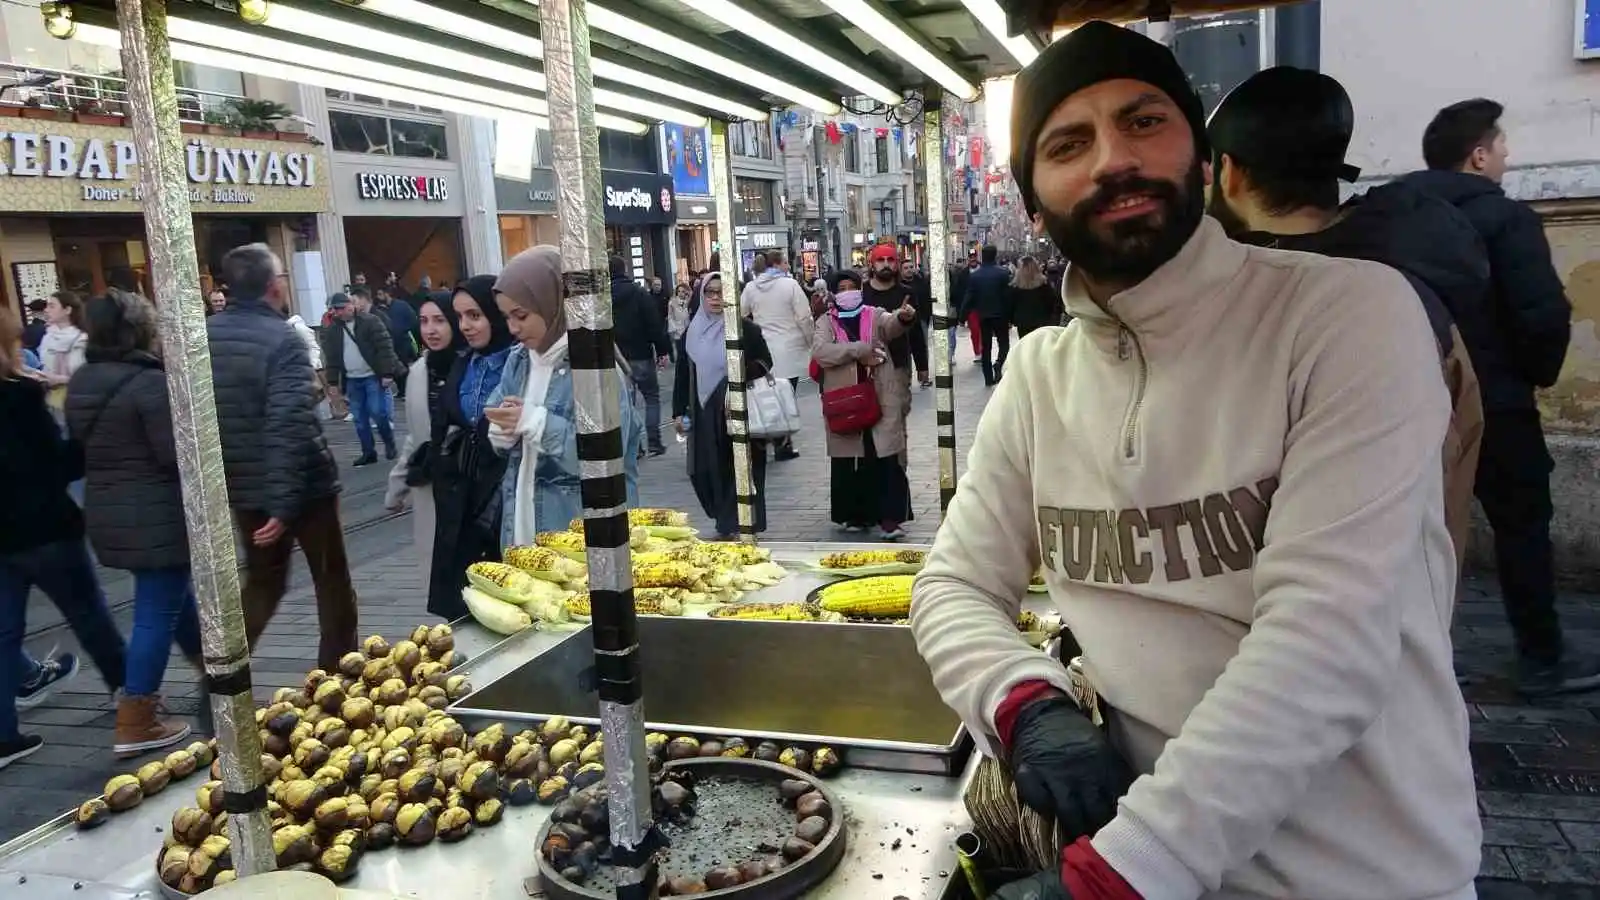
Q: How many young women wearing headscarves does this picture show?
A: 3